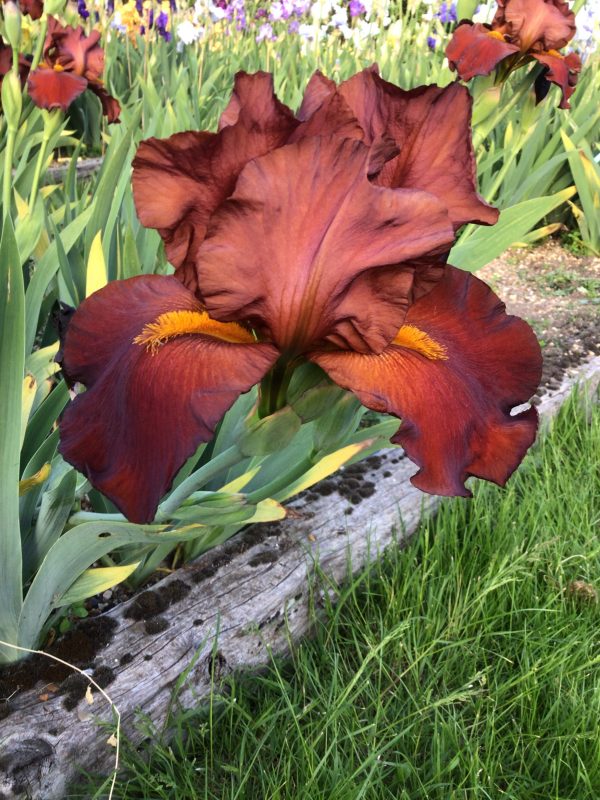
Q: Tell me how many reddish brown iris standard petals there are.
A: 3